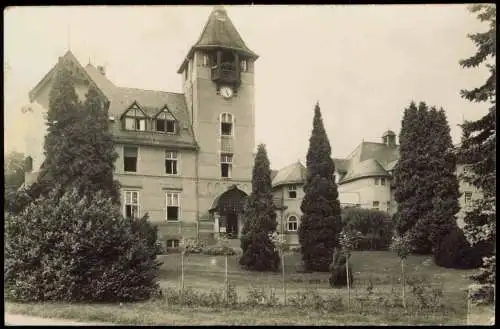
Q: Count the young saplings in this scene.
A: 5